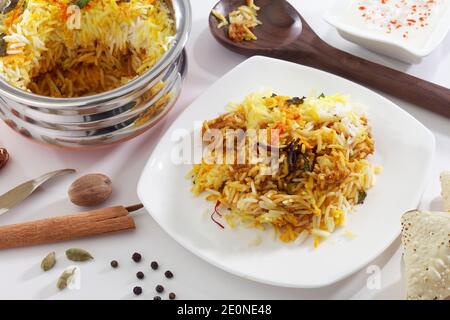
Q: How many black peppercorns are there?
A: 9